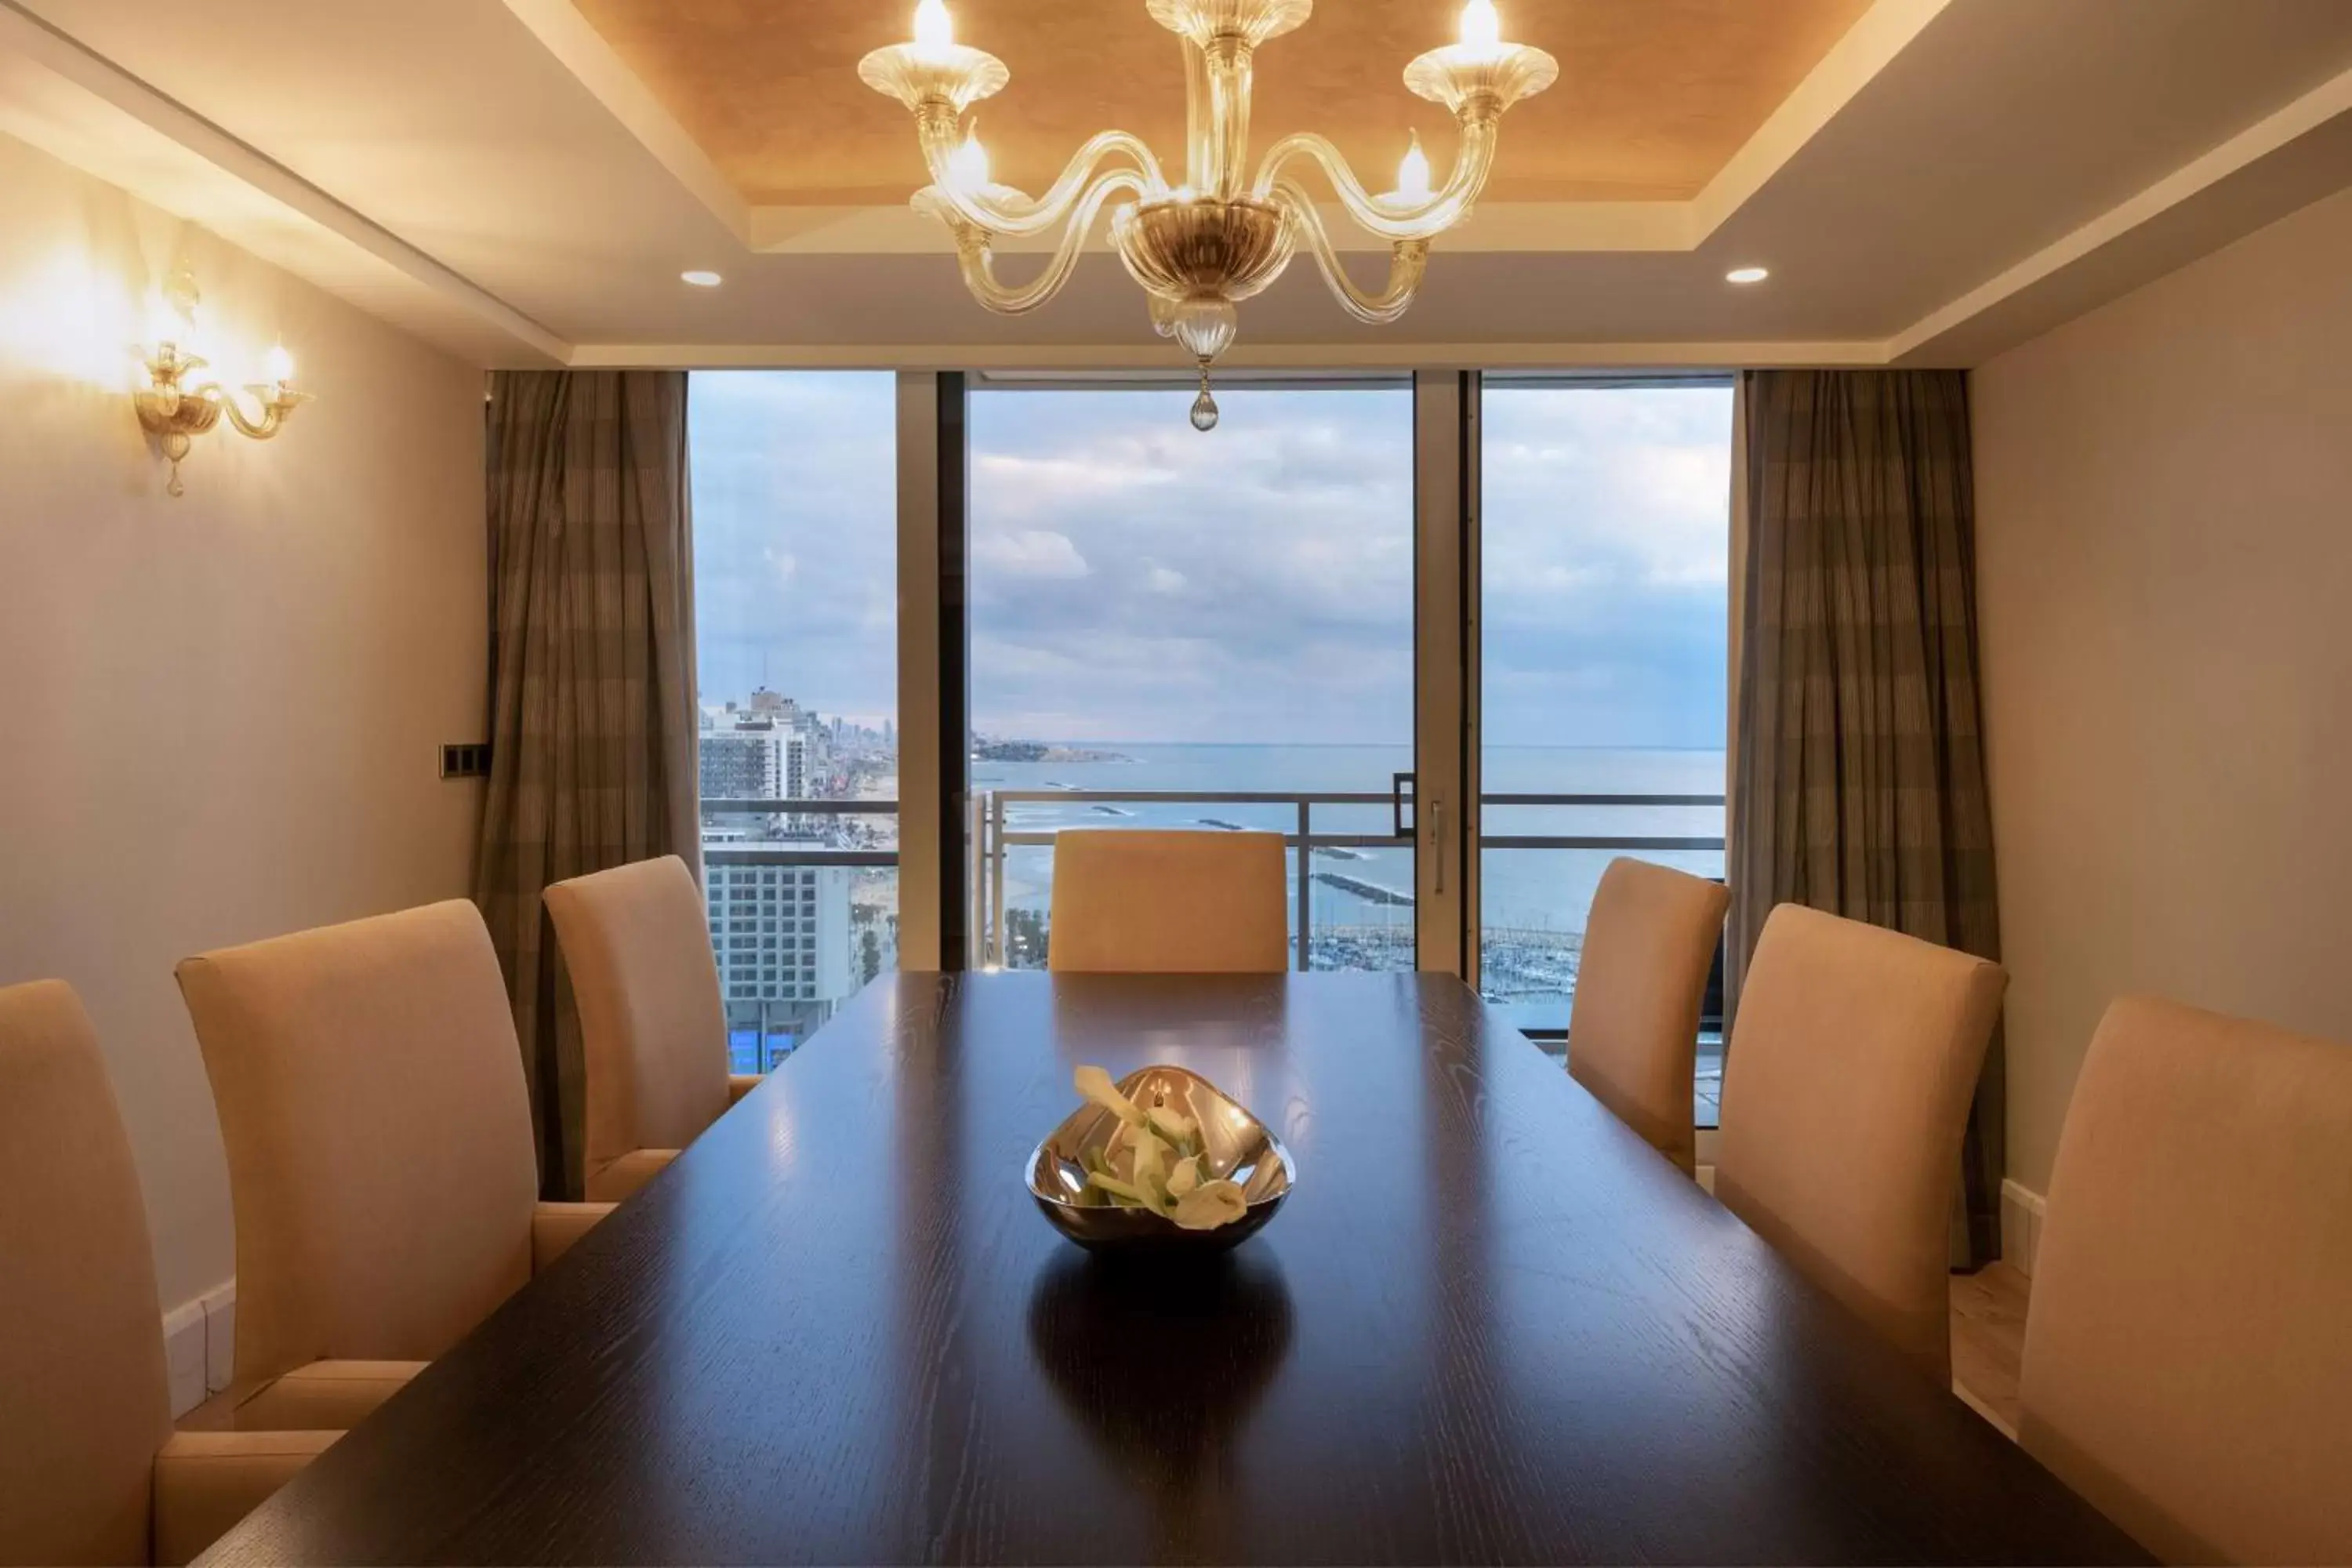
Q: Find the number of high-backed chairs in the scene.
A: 7